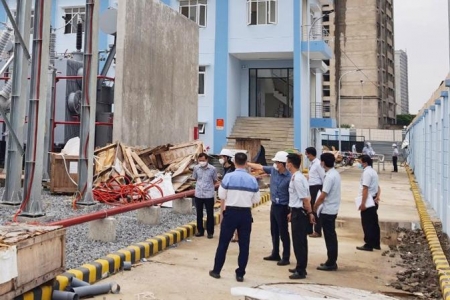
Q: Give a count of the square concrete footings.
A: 3